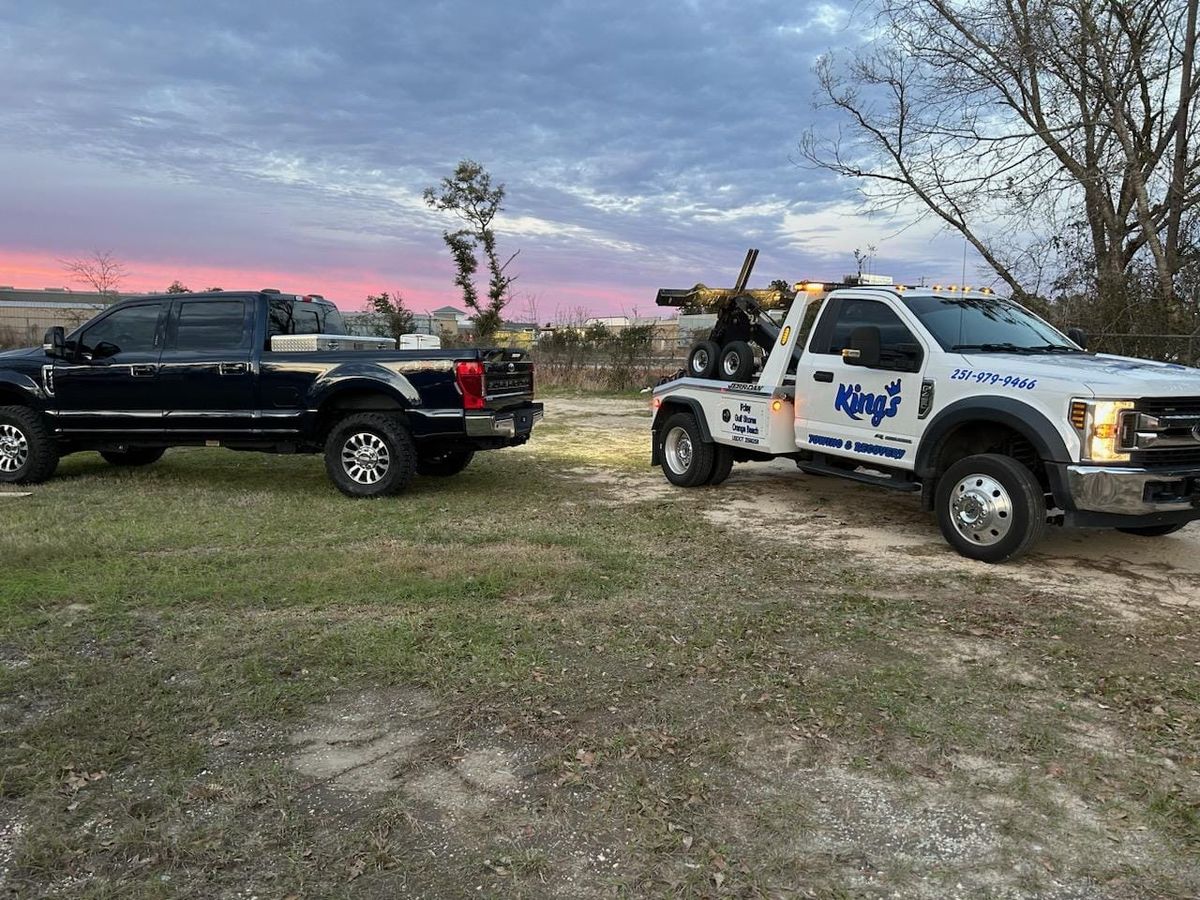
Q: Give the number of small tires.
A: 2